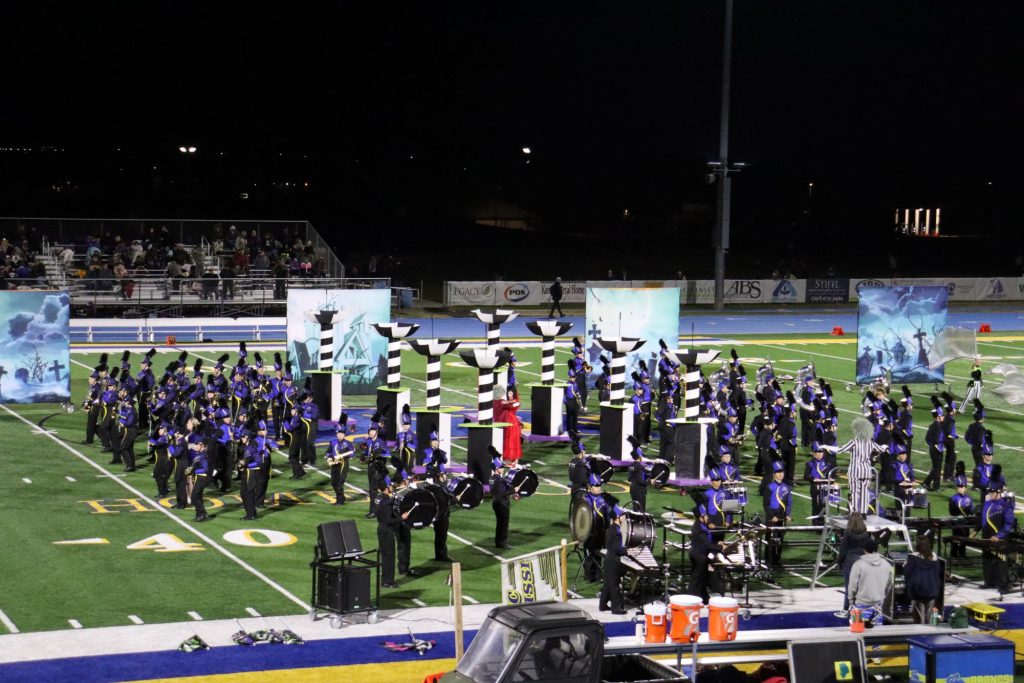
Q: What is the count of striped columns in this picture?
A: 8